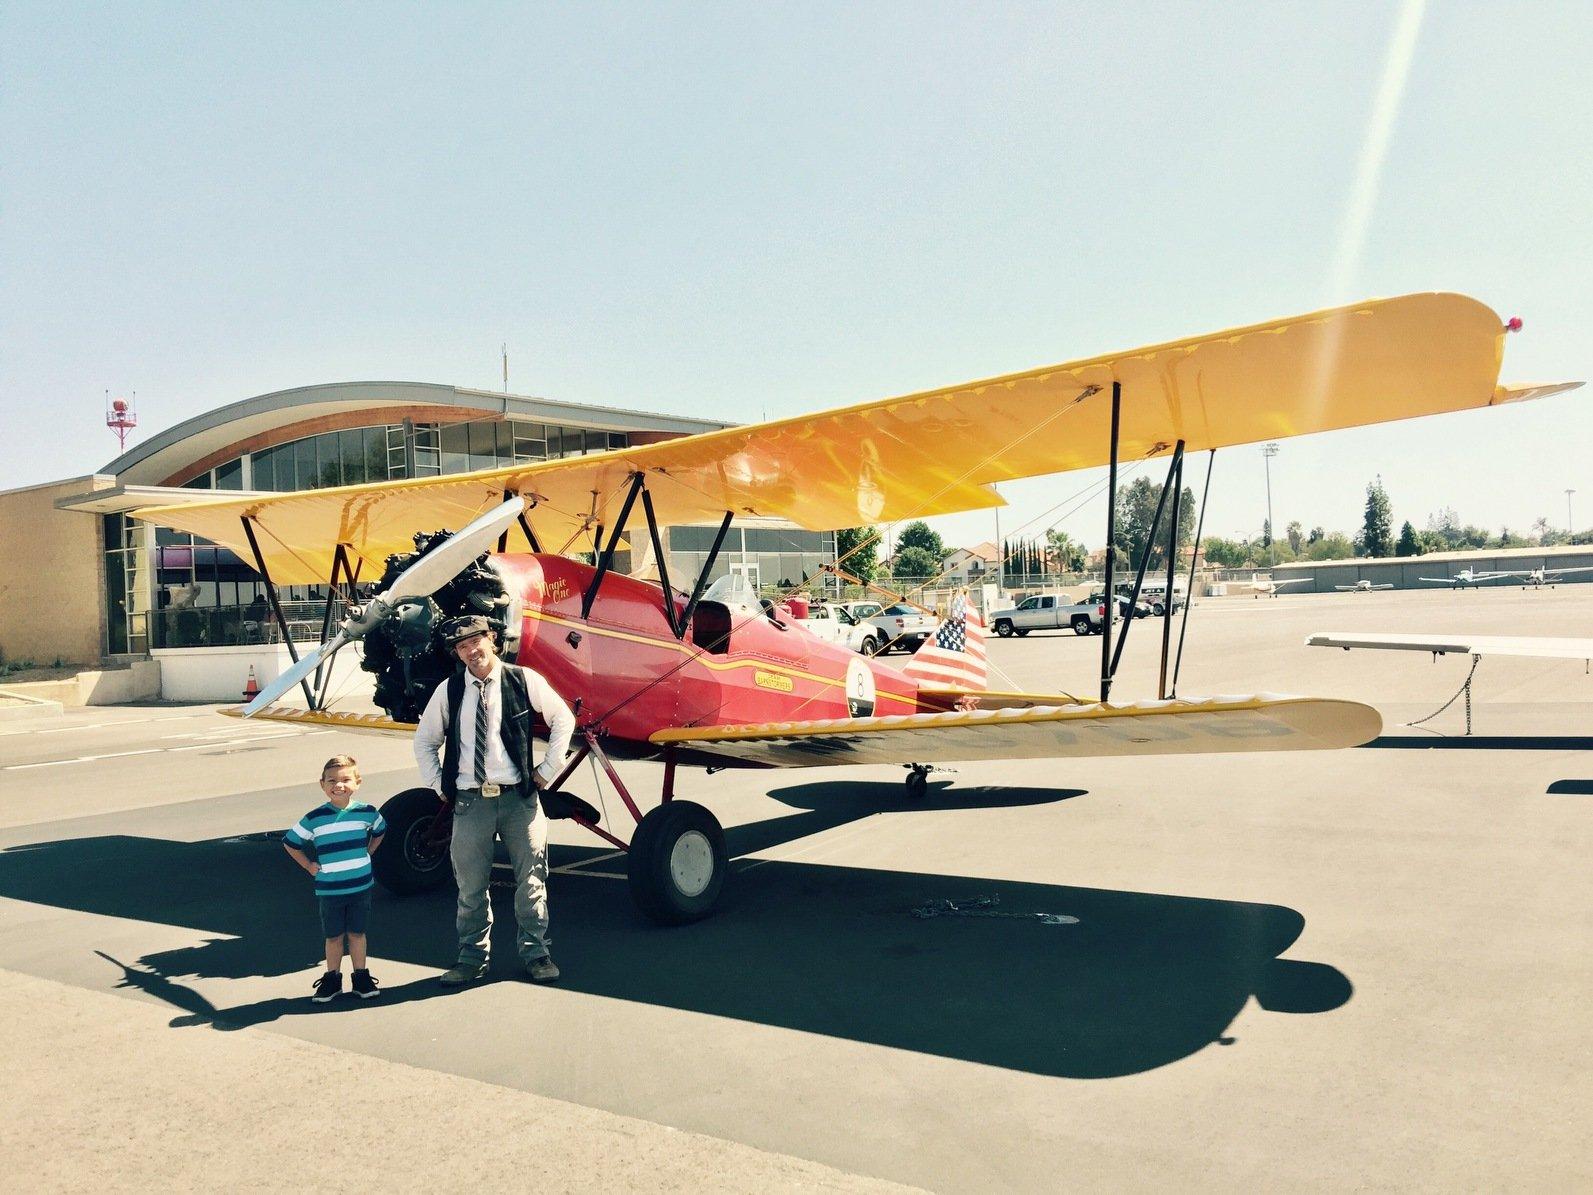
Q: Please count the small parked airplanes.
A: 4